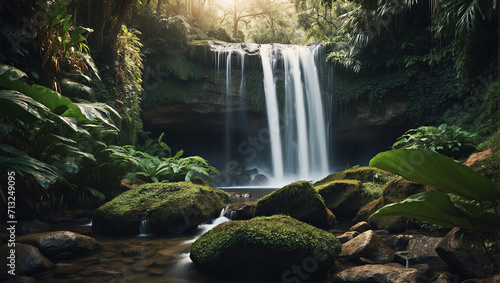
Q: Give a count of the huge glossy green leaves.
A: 2